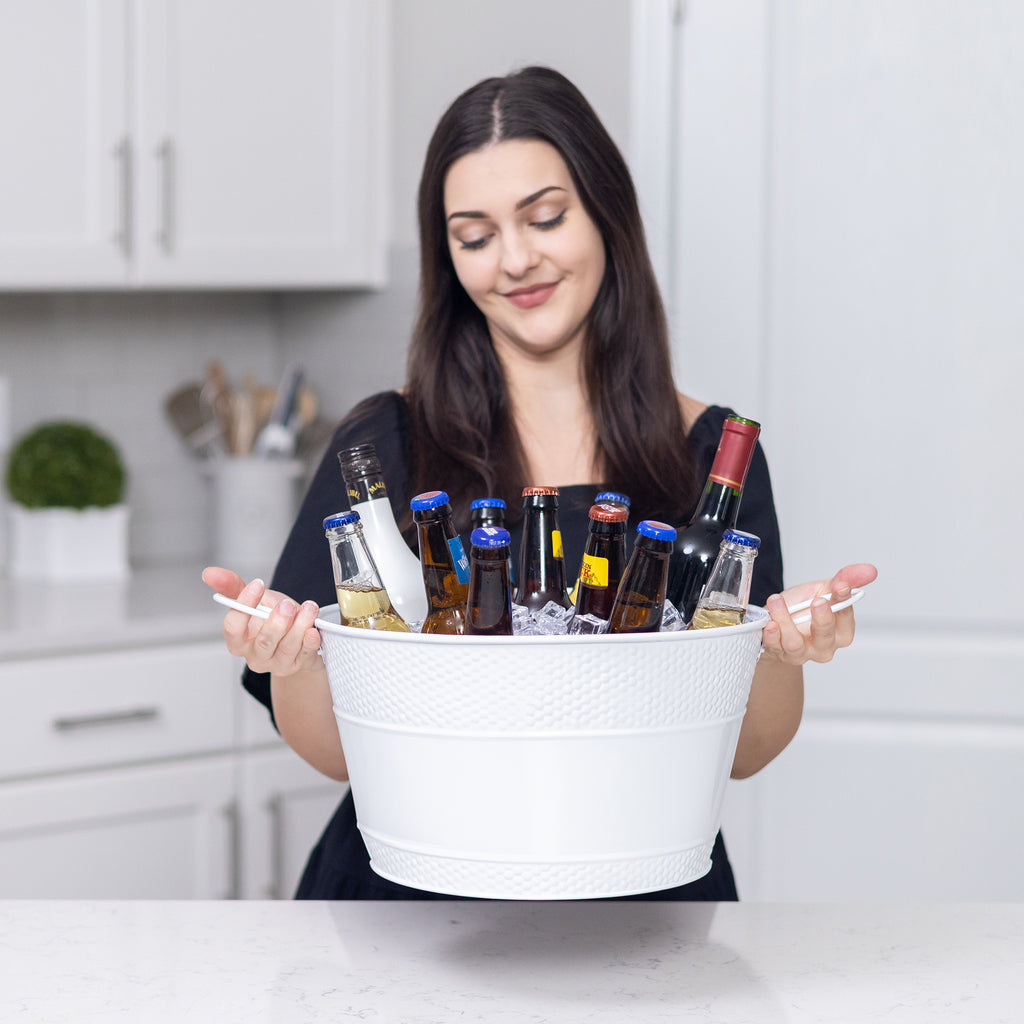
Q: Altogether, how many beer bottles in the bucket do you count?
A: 9